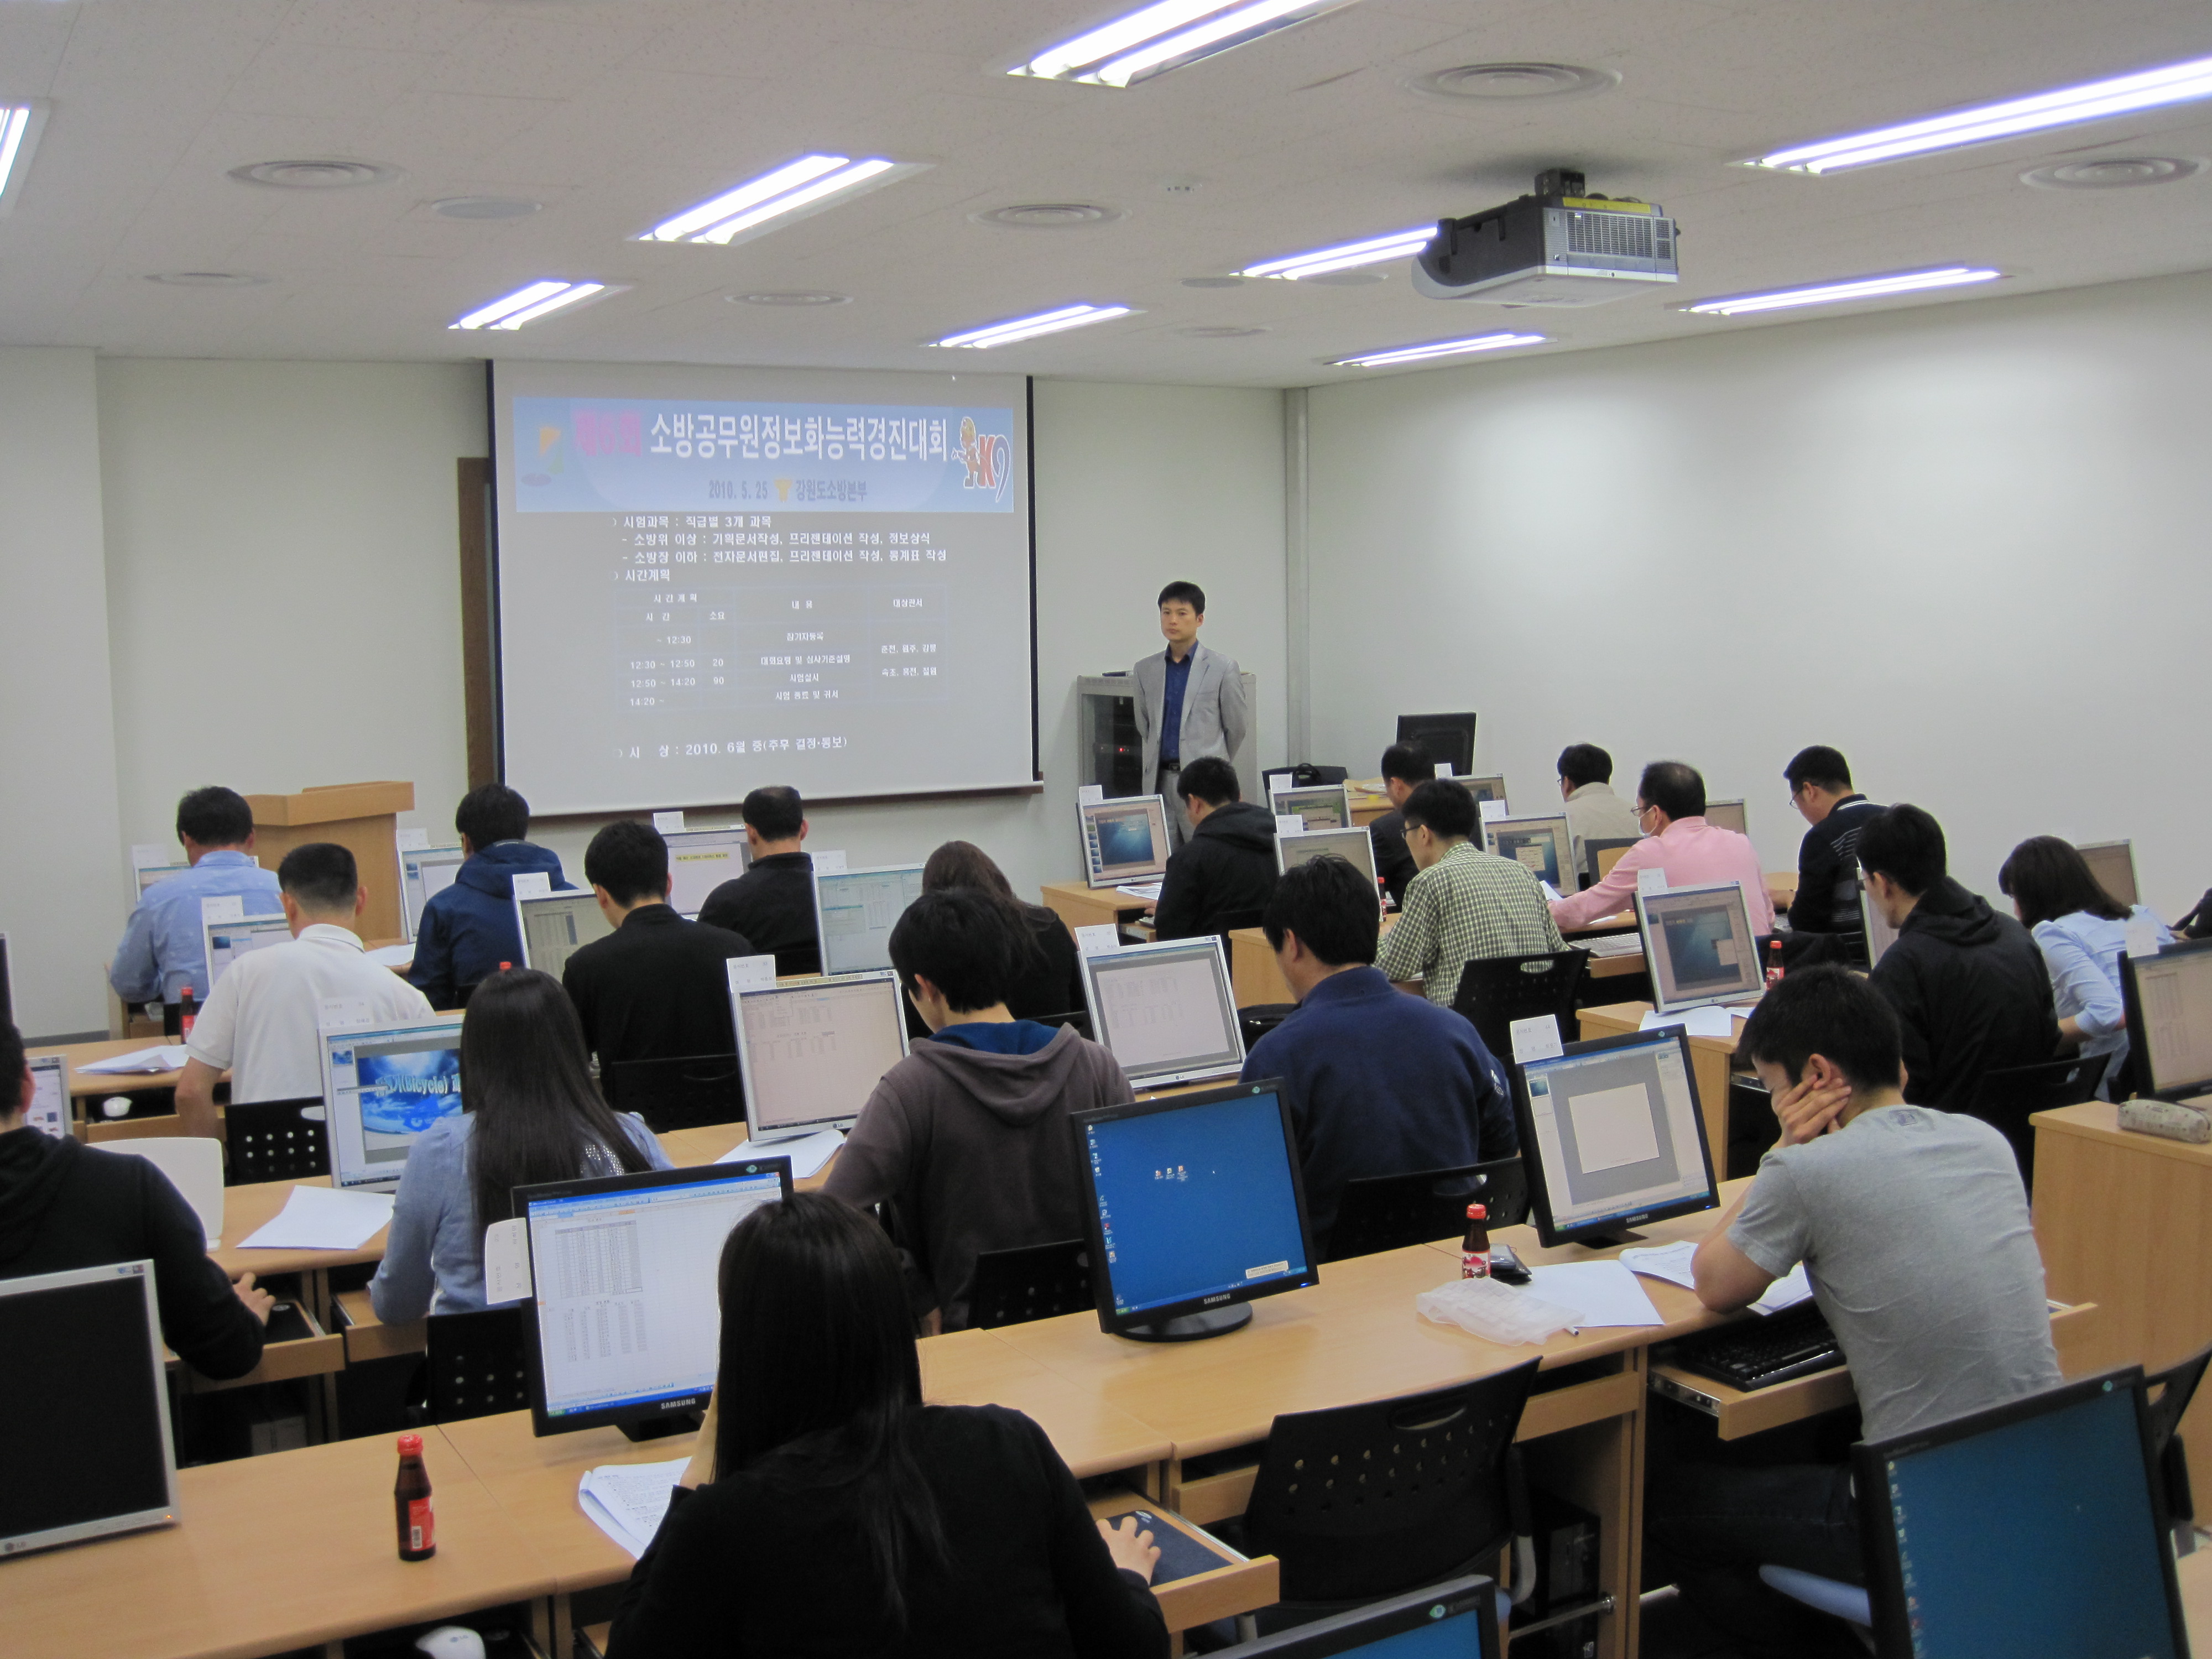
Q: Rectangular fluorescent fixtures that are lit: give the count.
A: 9